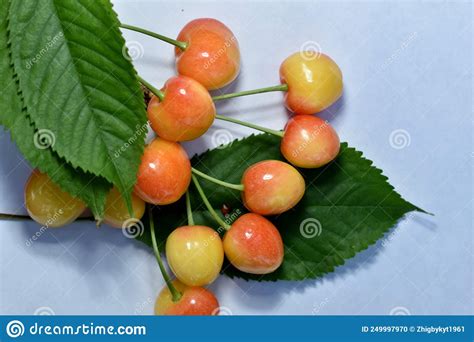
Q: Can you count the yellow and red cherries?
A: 11